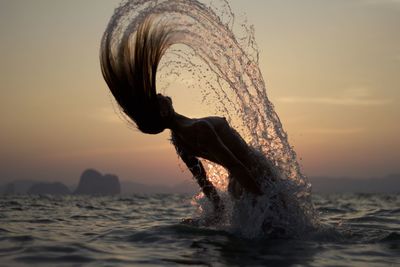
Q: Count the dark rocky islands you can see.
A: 2